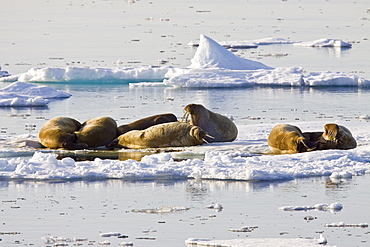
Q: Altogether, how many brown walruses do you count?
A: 7